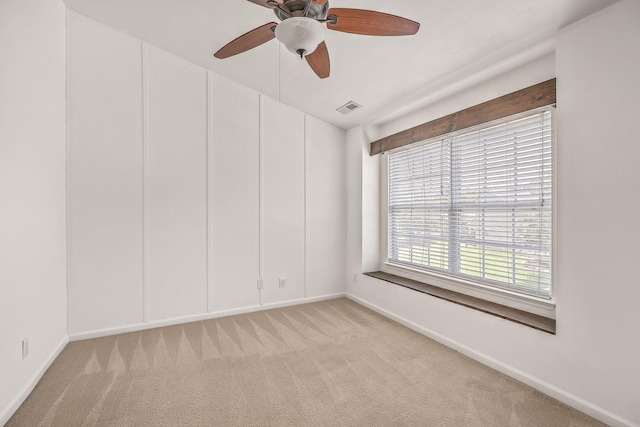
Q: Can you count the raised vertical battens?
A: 4